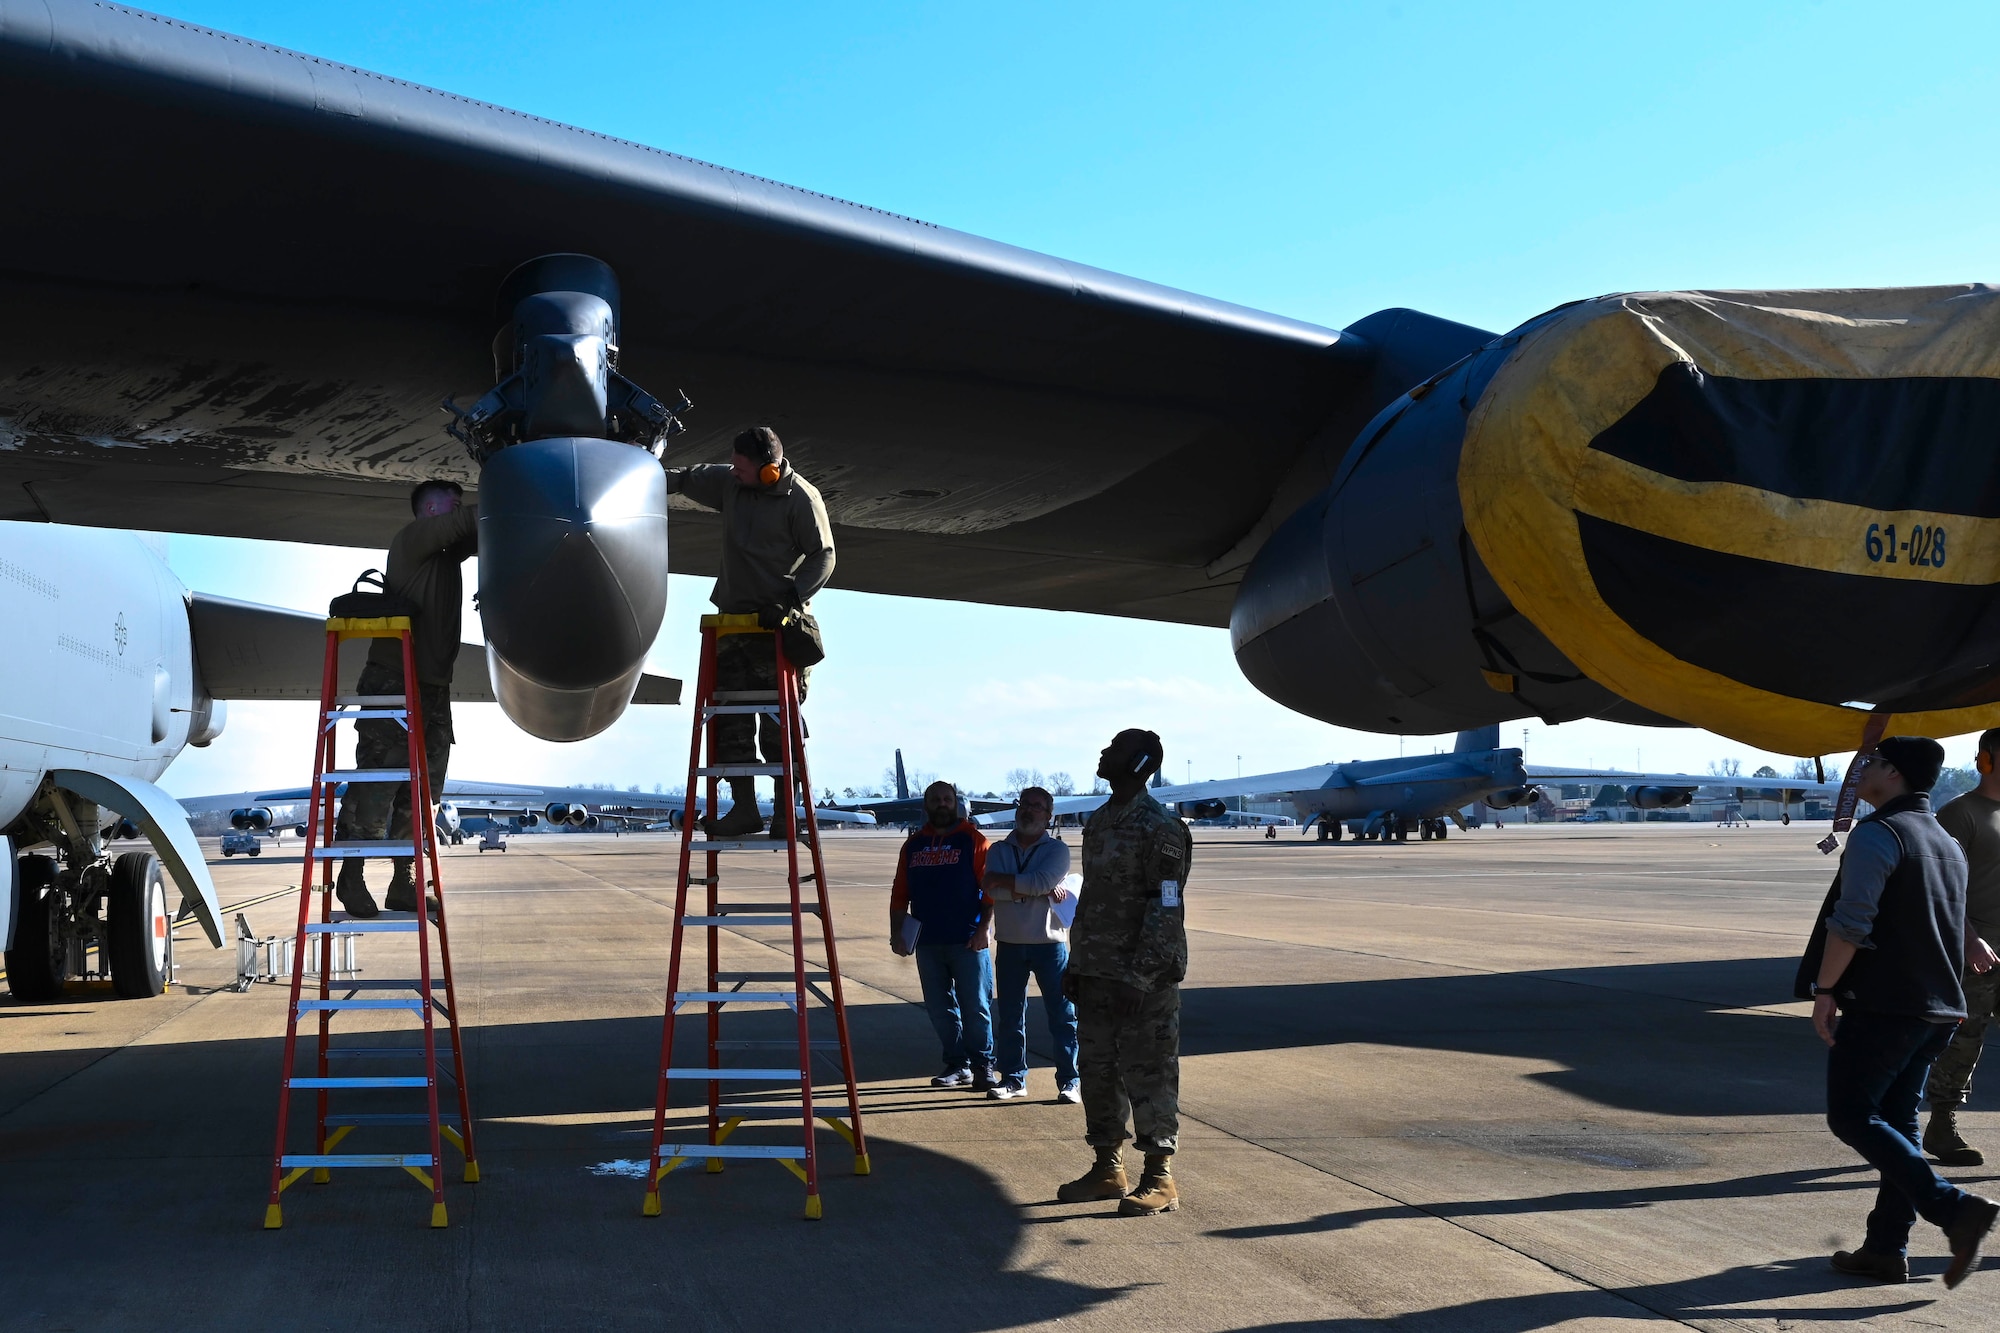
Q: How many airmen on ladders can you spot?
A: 2